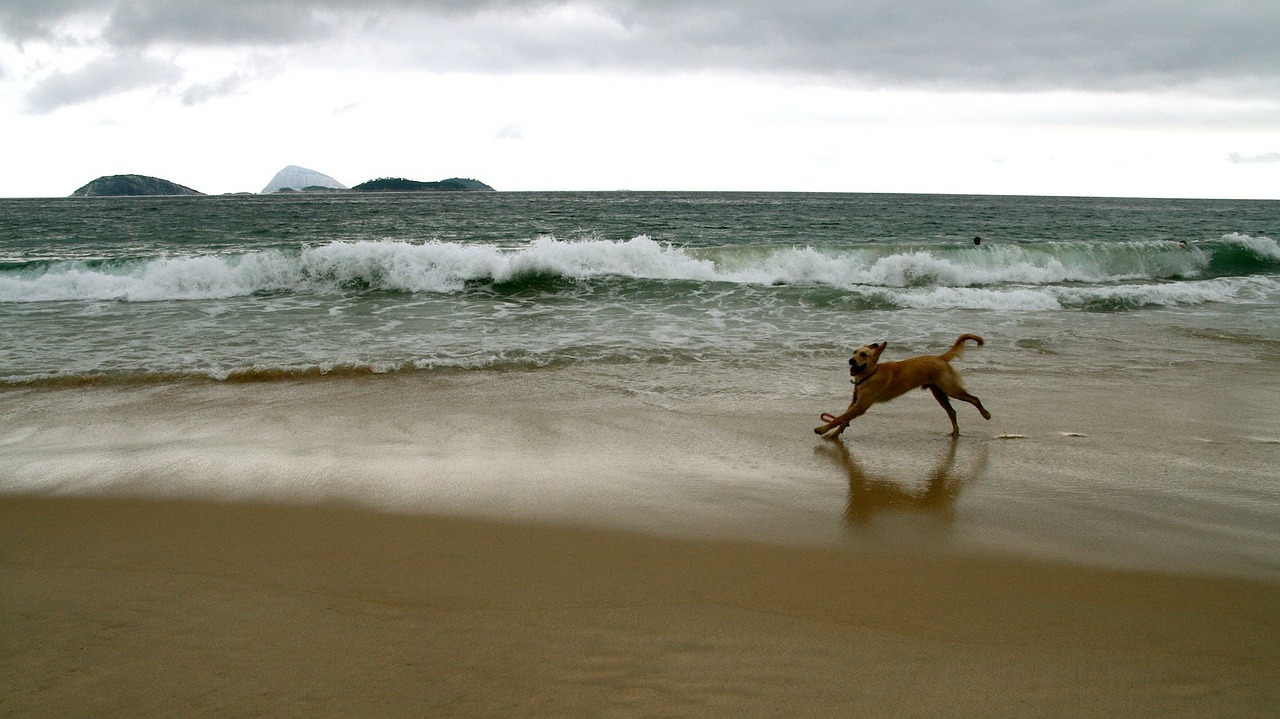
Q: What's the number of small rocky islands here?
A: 3